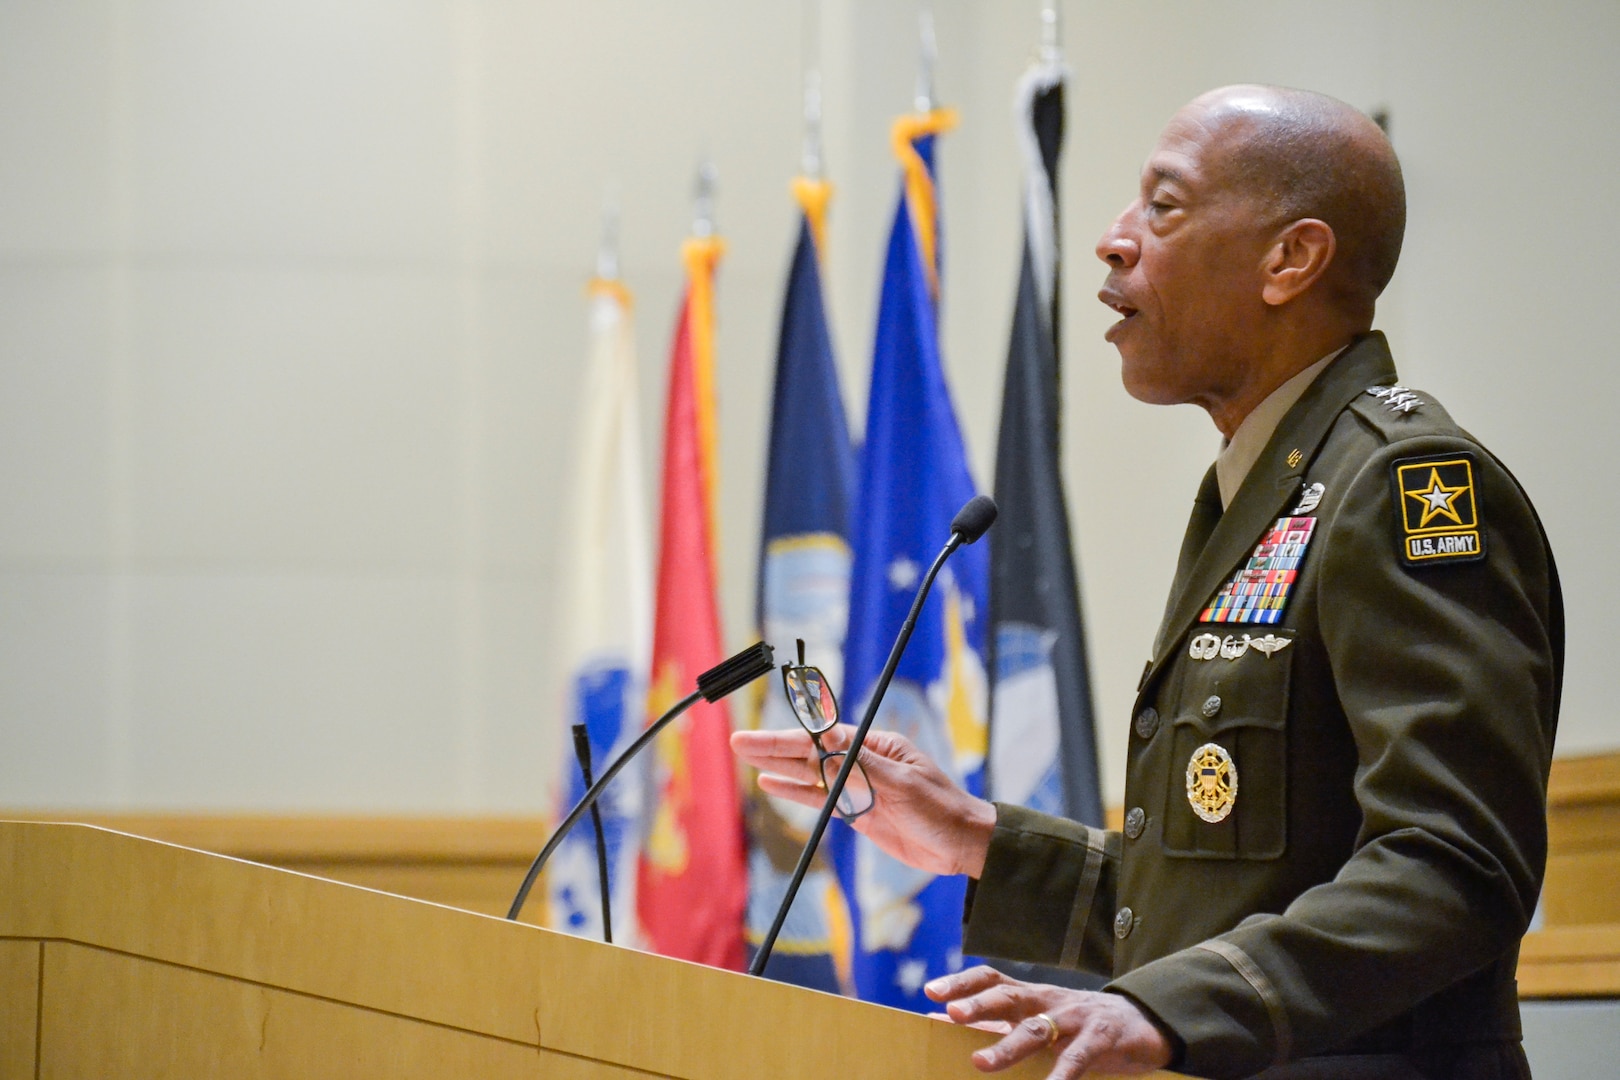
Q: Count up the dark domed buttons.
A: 4